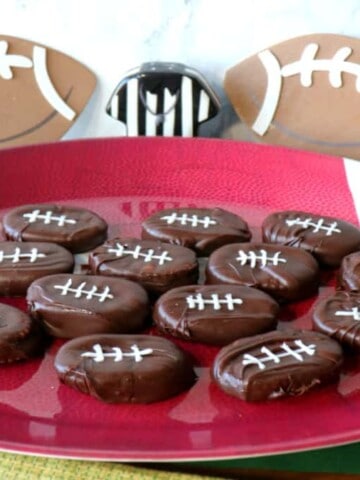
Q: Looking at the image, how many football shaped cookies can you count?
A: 13